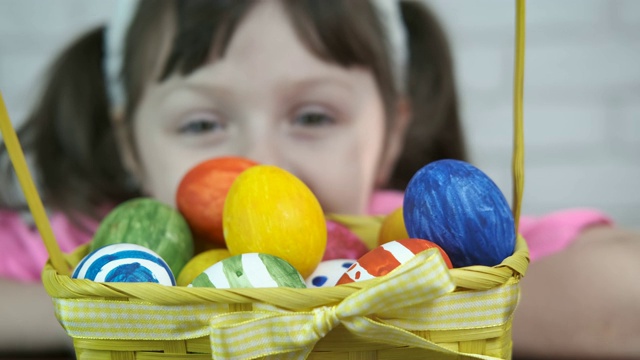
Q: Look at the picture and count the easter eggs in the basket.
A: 11